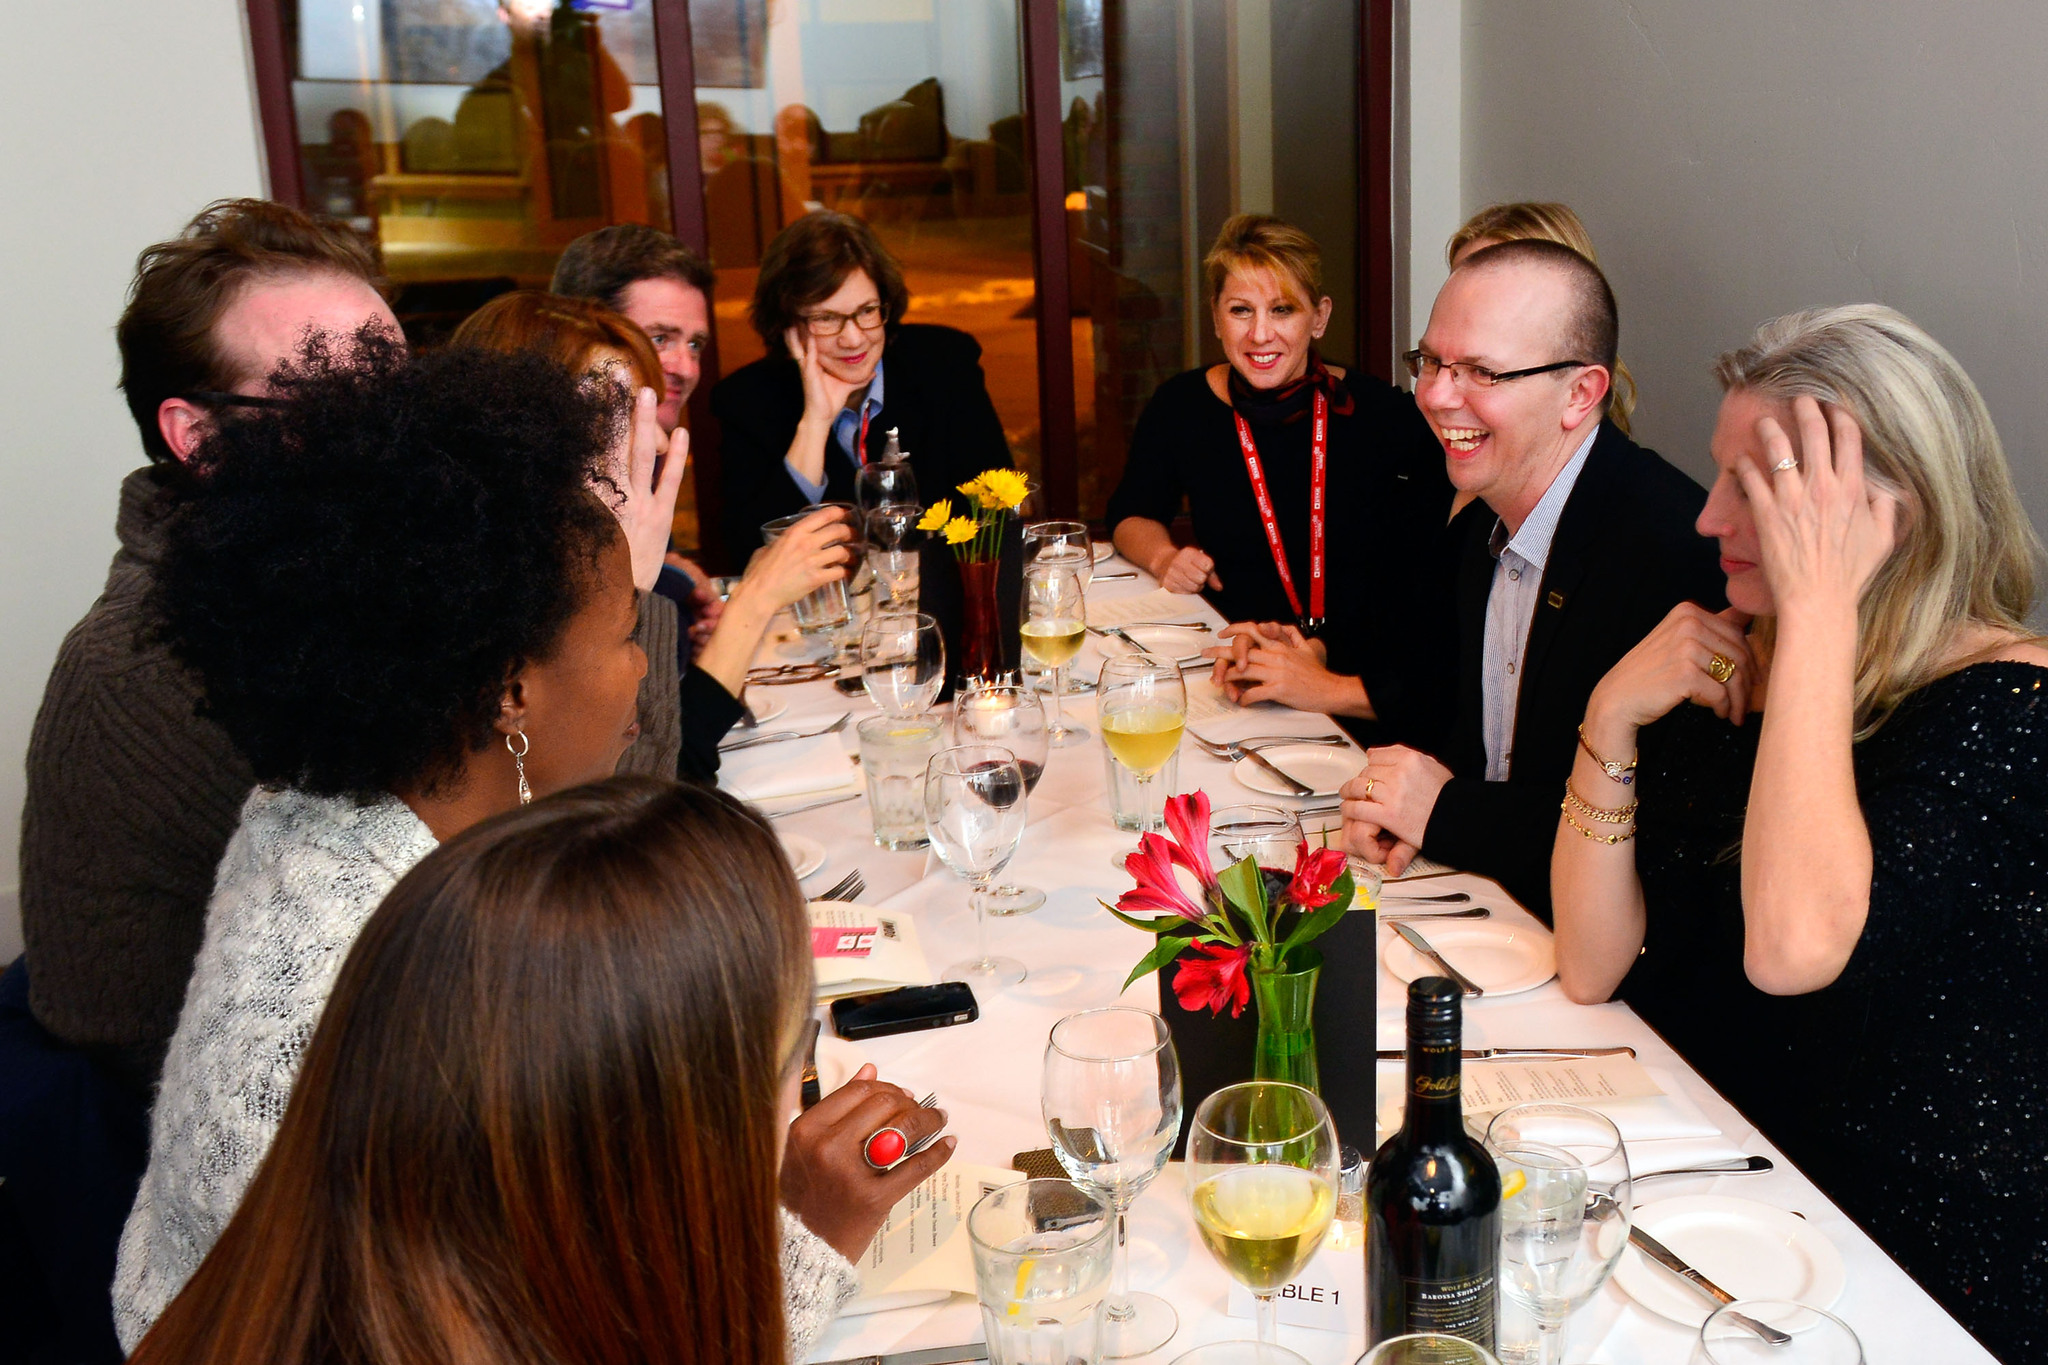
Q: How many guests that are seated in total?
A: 10